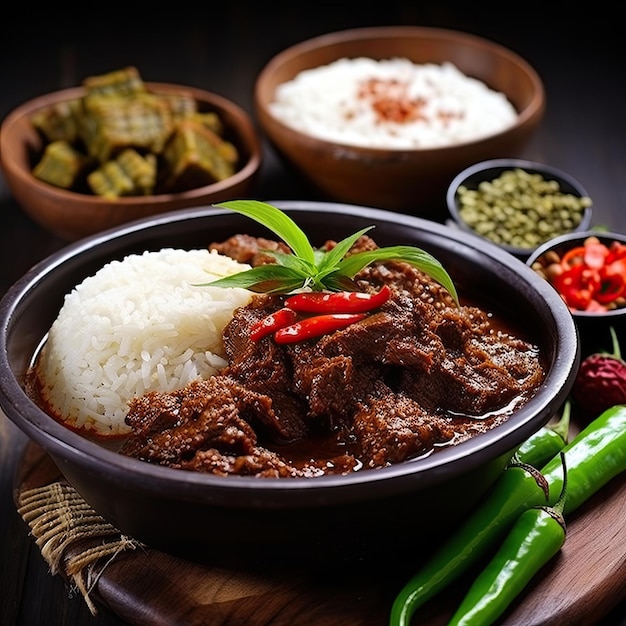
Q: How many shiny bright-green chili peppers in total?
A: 4